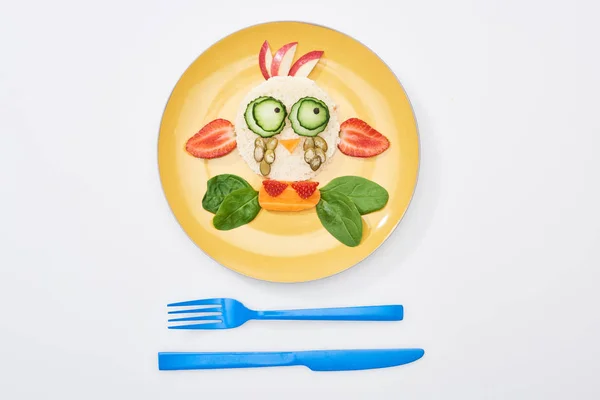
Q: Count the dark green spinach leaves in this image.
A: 4